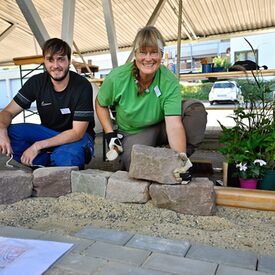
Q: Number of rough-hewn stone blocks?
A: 6